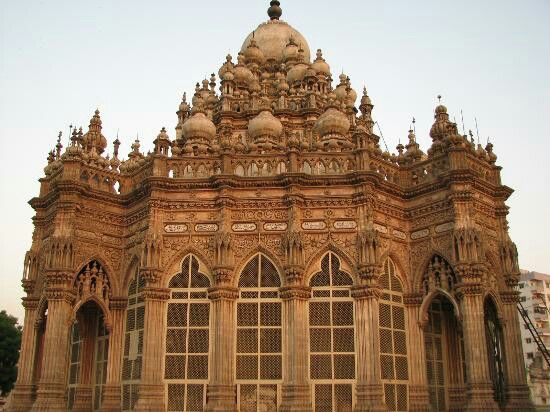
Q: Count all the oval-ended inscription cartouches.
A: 10